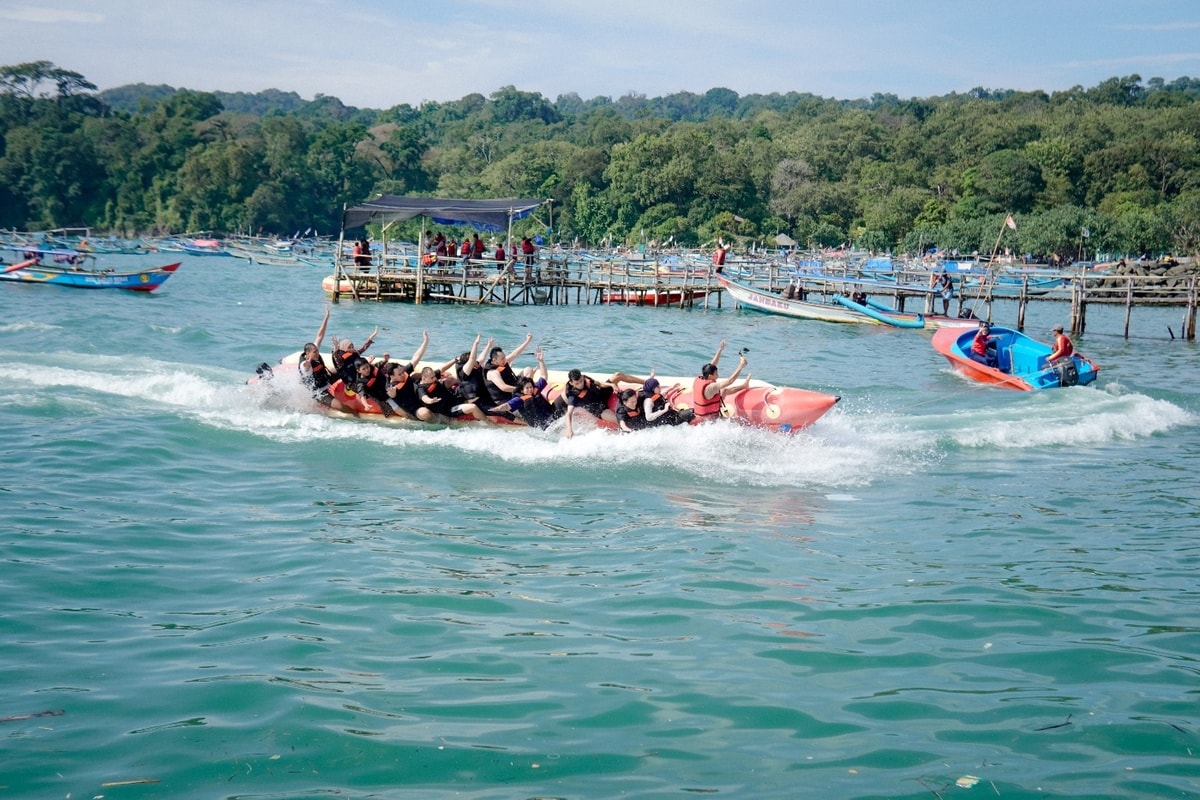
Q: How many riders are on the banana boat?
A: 12